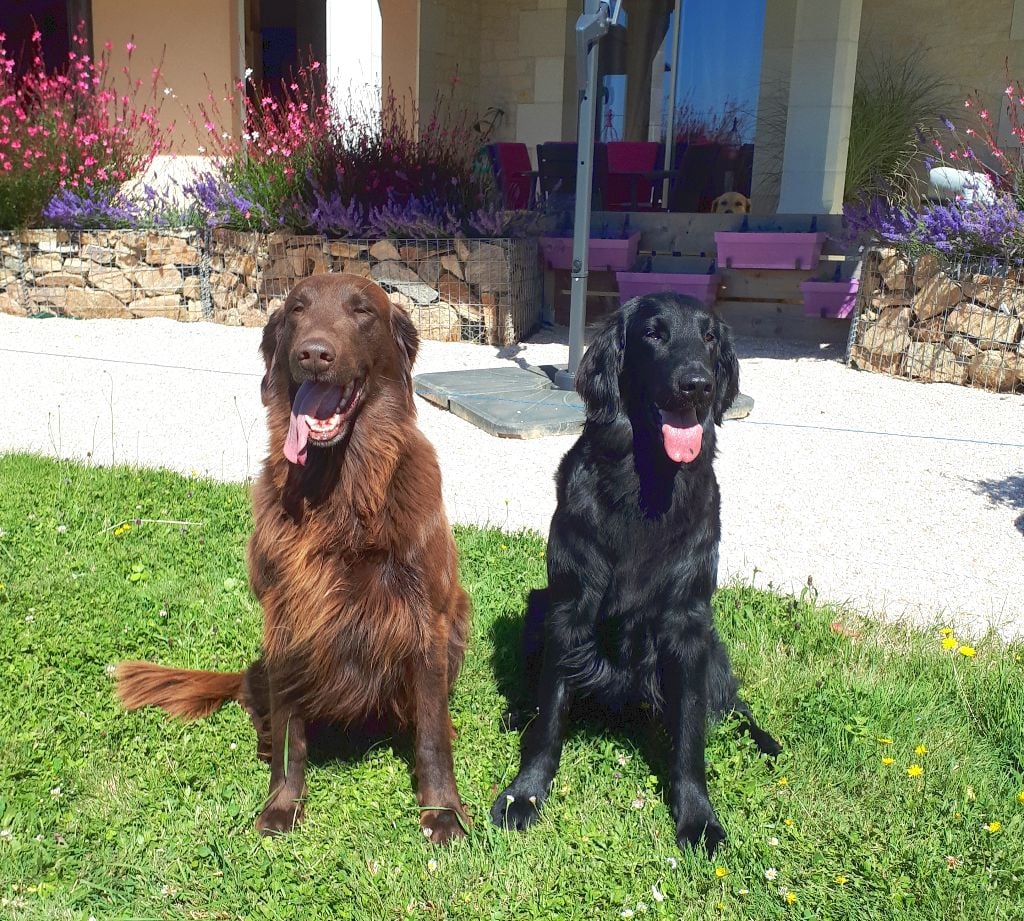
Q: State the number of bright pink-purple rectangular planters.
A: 4